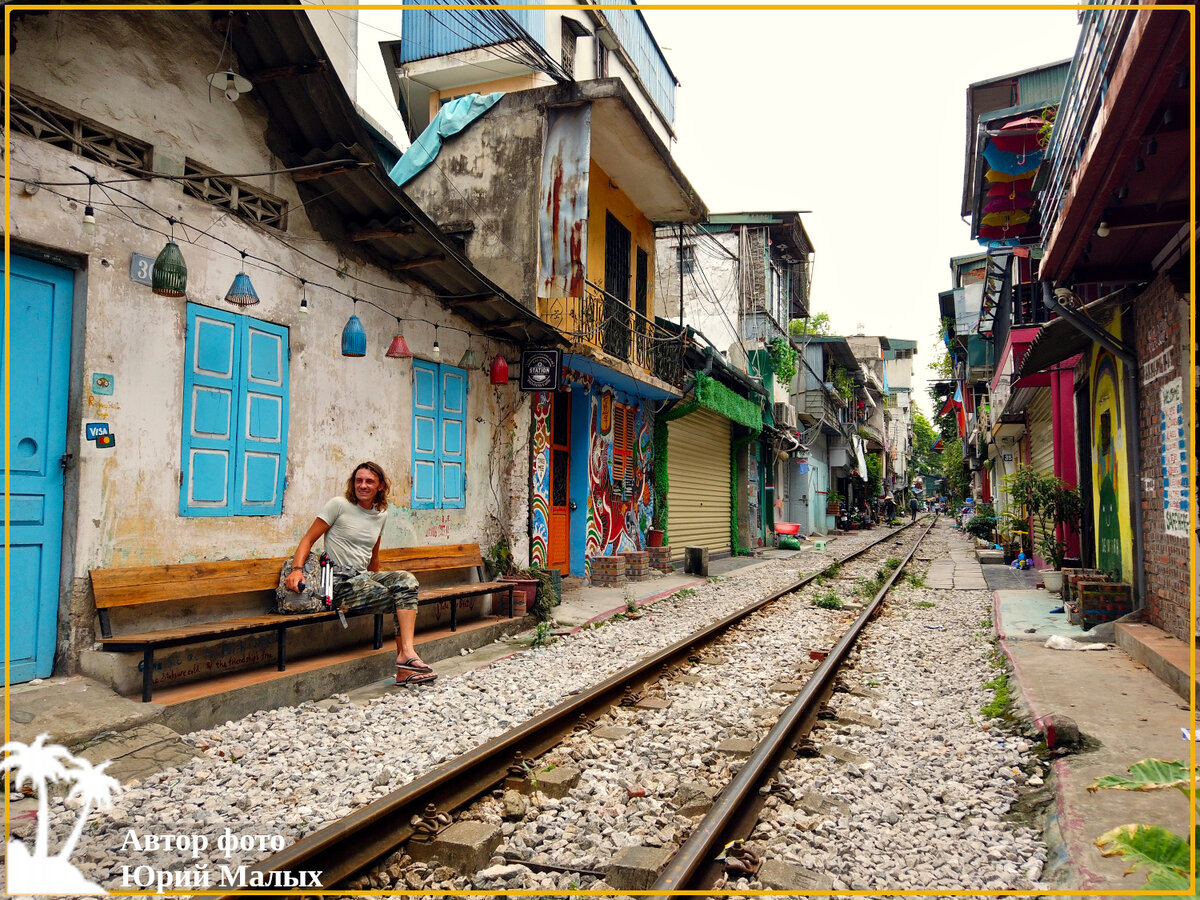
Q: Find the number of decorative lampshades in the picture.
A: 6